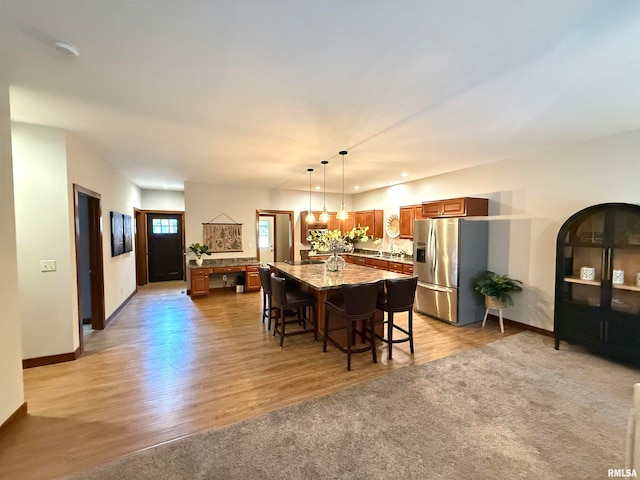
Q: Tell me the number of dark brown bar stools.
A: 4